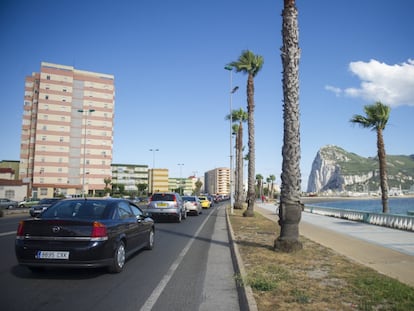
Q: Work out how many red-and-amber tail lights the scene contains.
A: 2